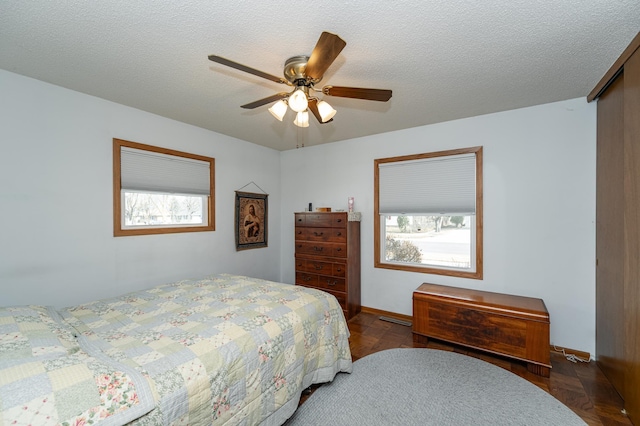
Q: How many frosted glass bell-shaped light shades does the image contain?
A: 4